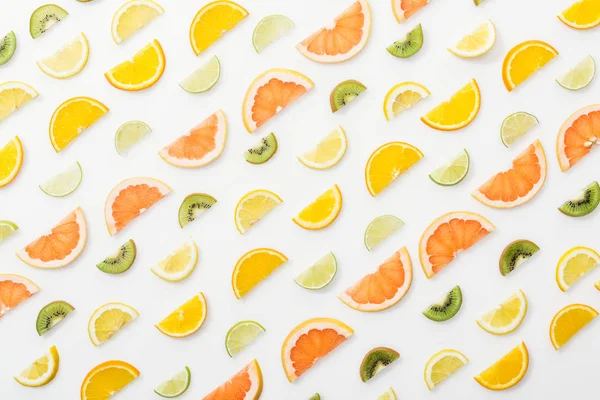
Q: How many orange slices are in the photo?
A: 14